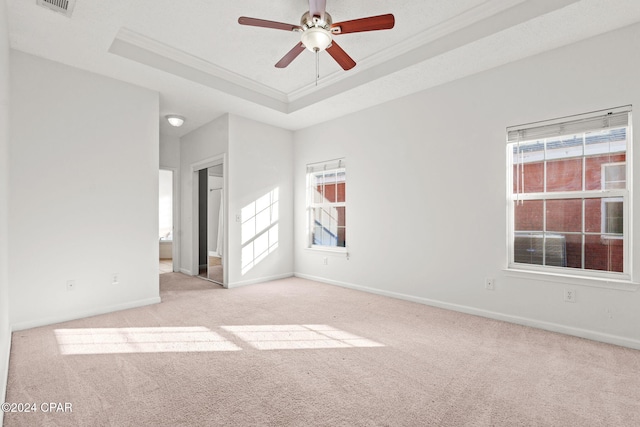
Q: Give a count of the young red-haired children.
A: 0